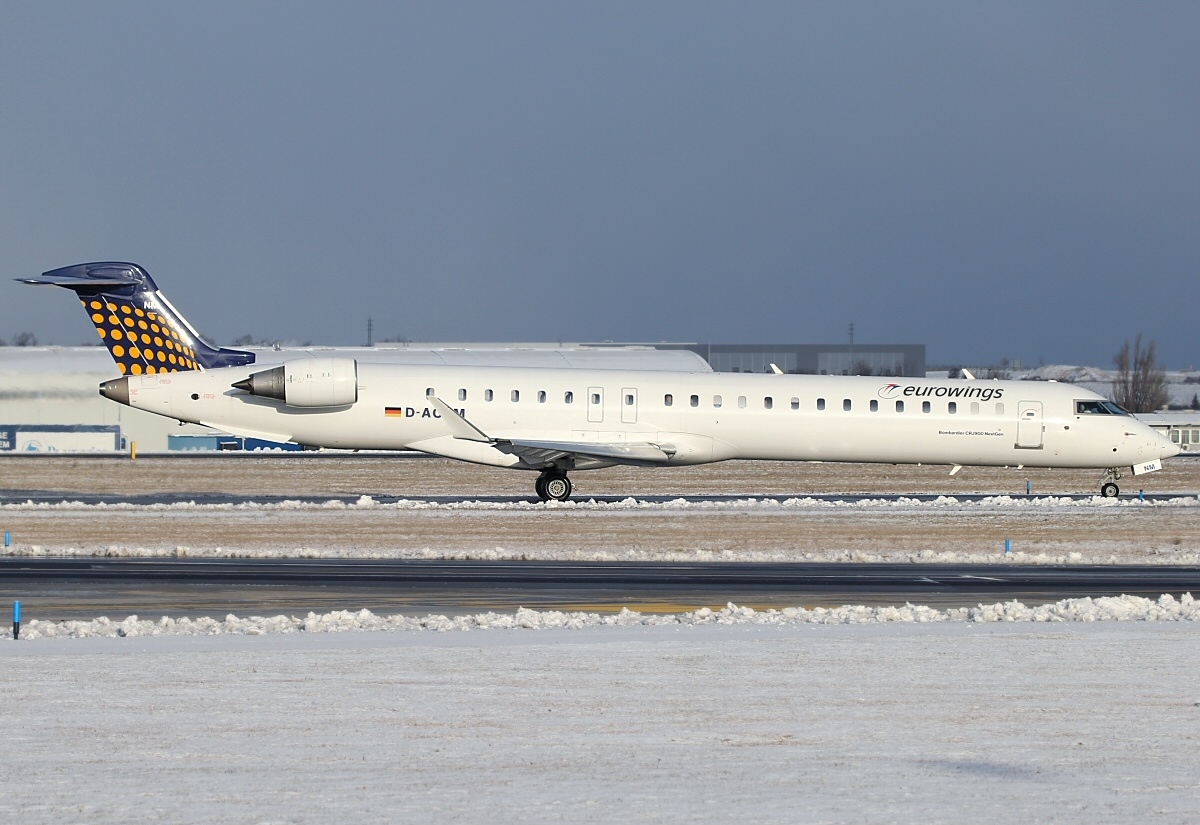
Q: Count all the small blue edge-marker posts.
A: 5